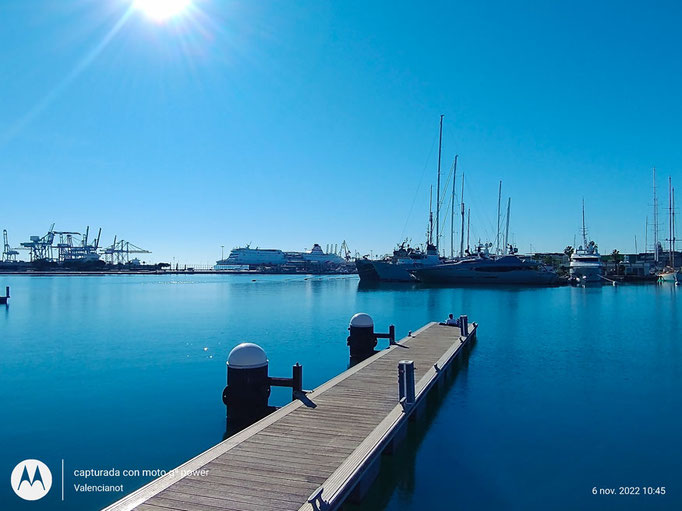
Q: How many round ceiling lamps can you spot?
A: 0